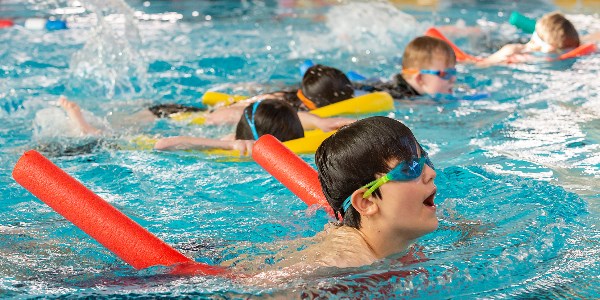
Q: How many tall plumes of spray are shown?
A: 2